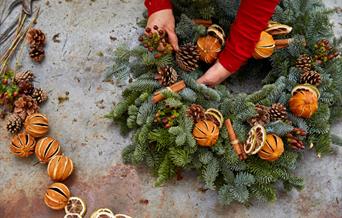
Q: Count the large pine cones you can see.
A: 1